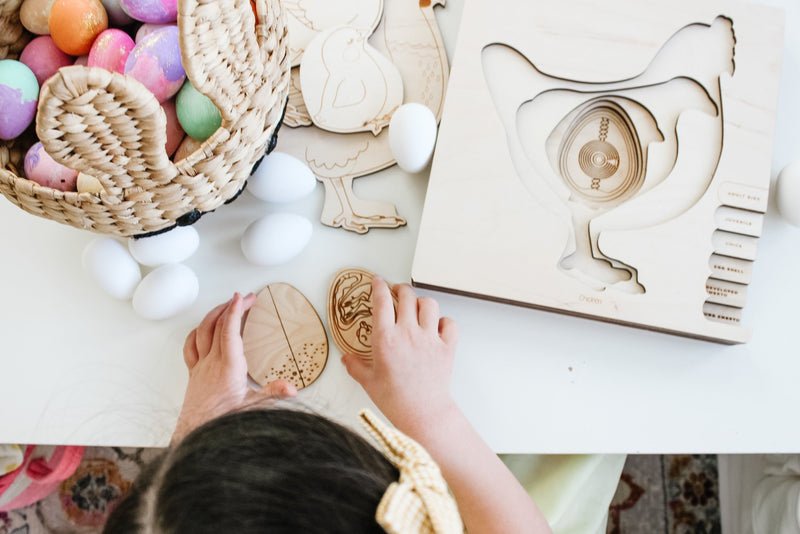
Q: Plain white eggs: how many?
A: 7